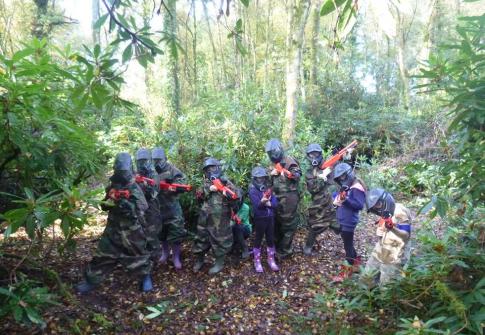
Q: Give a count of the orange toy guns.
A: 10